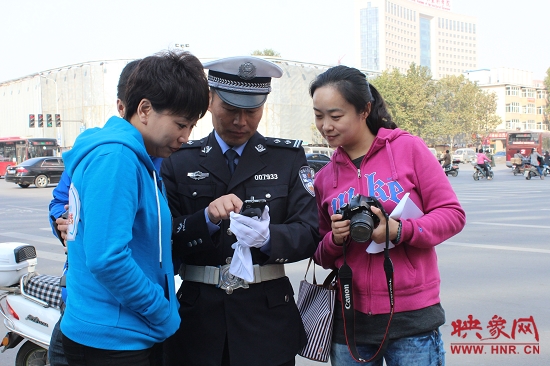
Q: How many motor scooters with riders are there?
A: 5